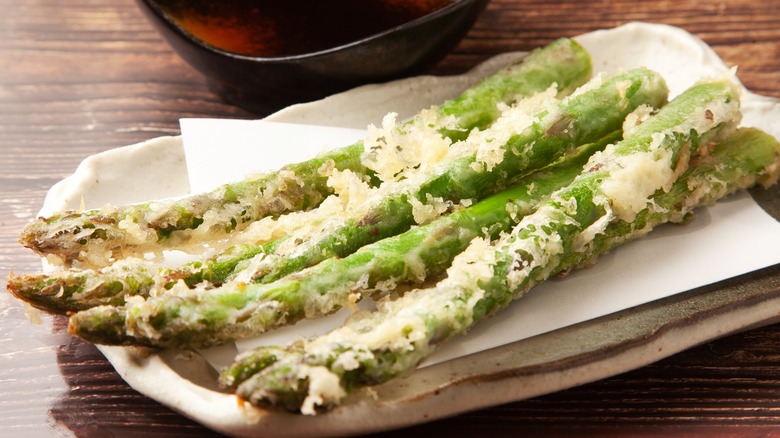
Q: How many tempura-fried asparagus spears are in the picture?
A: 5